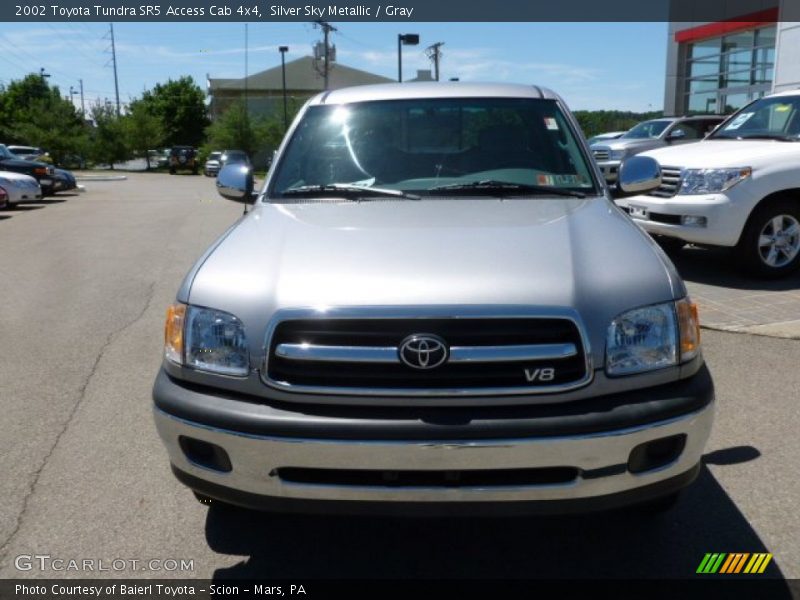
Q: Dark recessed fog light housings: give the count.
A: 2